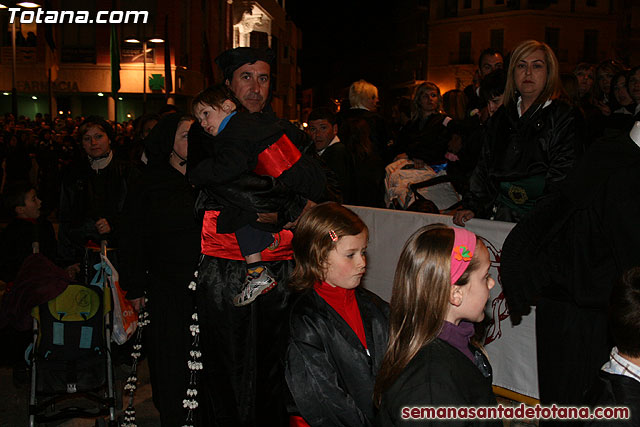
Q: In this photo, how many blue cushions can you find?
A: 2